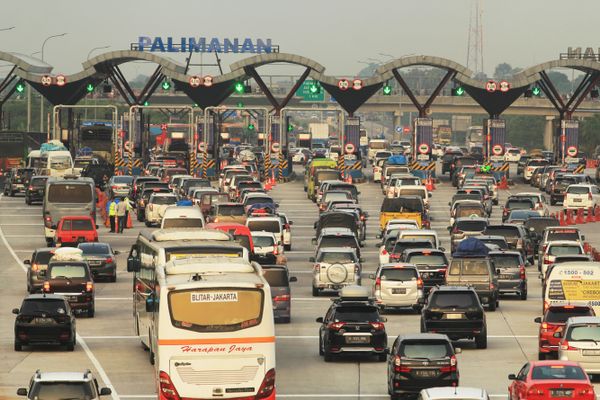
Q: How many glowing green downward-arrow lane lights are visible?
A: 8